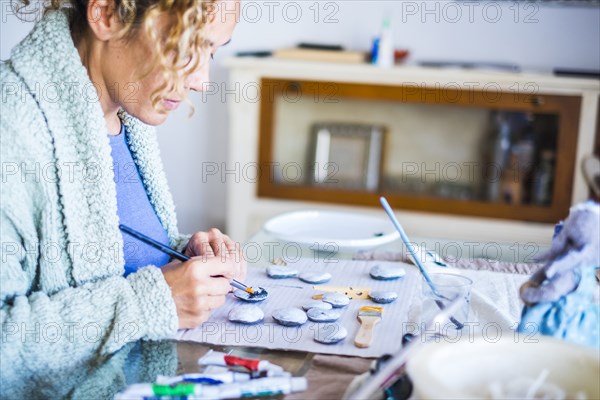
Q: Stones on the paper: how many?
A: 11